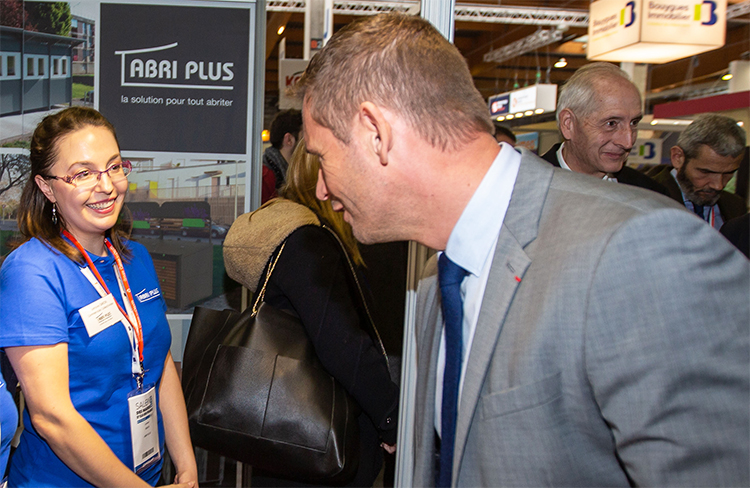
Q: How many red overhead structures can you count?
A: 1